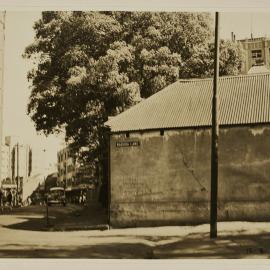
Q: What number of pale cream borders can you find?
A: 2